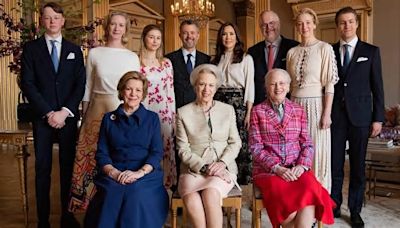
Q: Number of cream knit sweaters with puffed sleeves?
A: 1